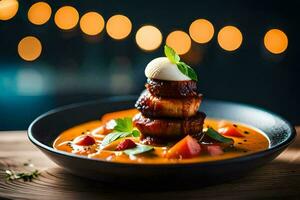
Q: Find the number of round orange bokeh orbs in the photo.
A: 11